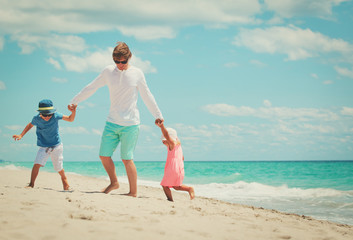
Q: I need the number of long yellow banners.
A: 0